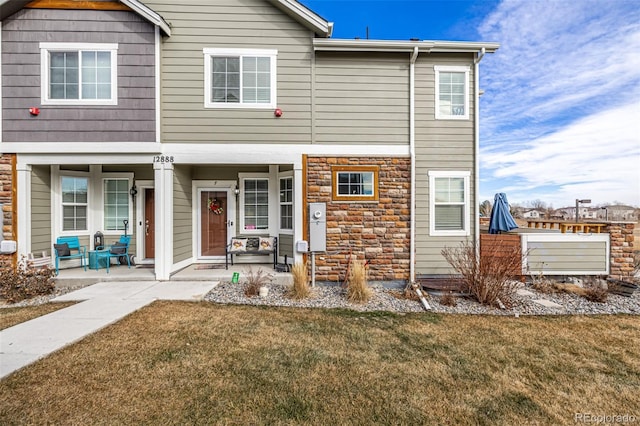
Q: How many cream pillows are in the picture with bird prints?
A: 2